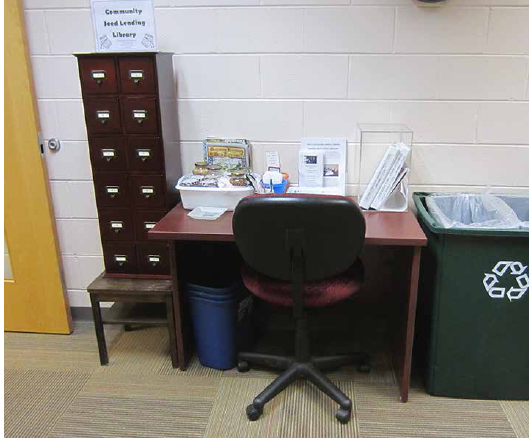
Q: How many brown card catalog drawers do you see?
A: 12